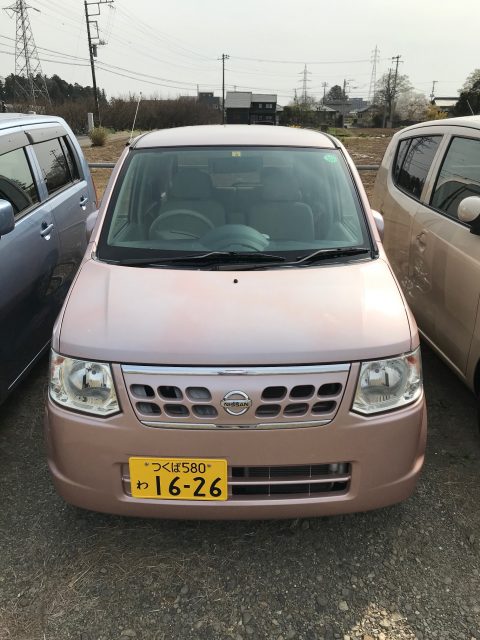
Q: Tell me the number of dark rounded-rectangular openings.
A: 12